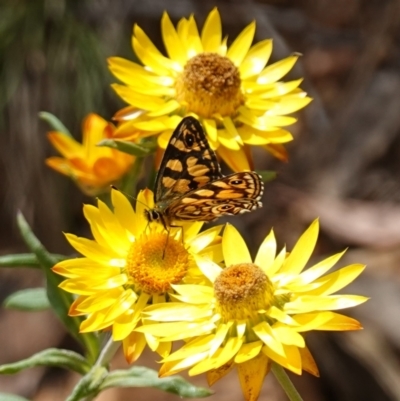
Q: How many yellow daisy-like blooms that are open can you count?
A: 3